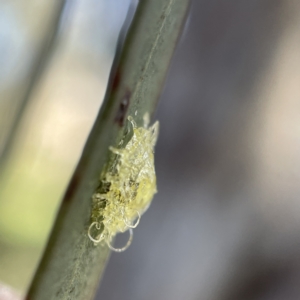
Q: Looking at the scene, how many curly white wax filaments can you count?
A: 3